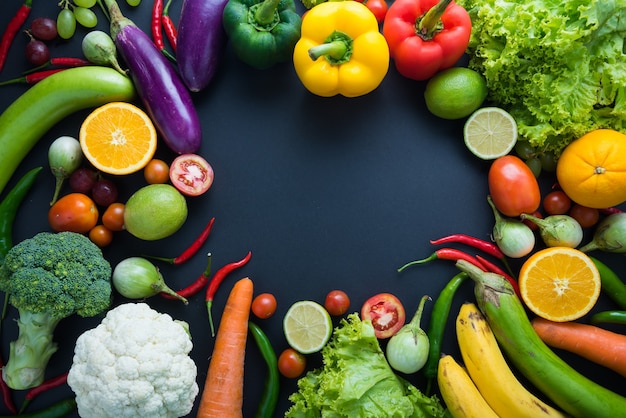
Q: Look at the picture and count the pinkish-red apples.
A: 0